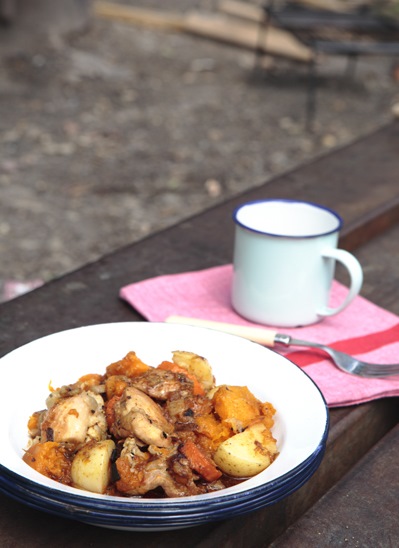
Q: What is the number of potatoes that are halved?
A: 2